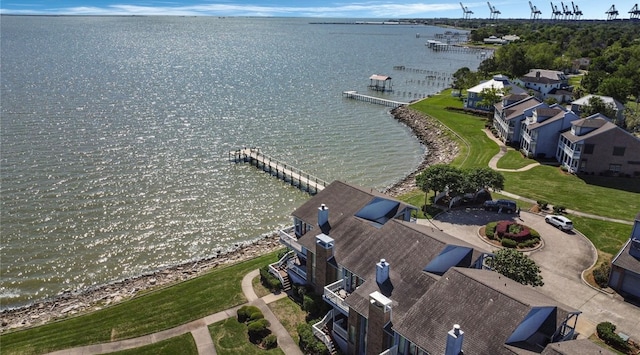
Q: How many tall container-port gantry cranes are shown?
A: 8